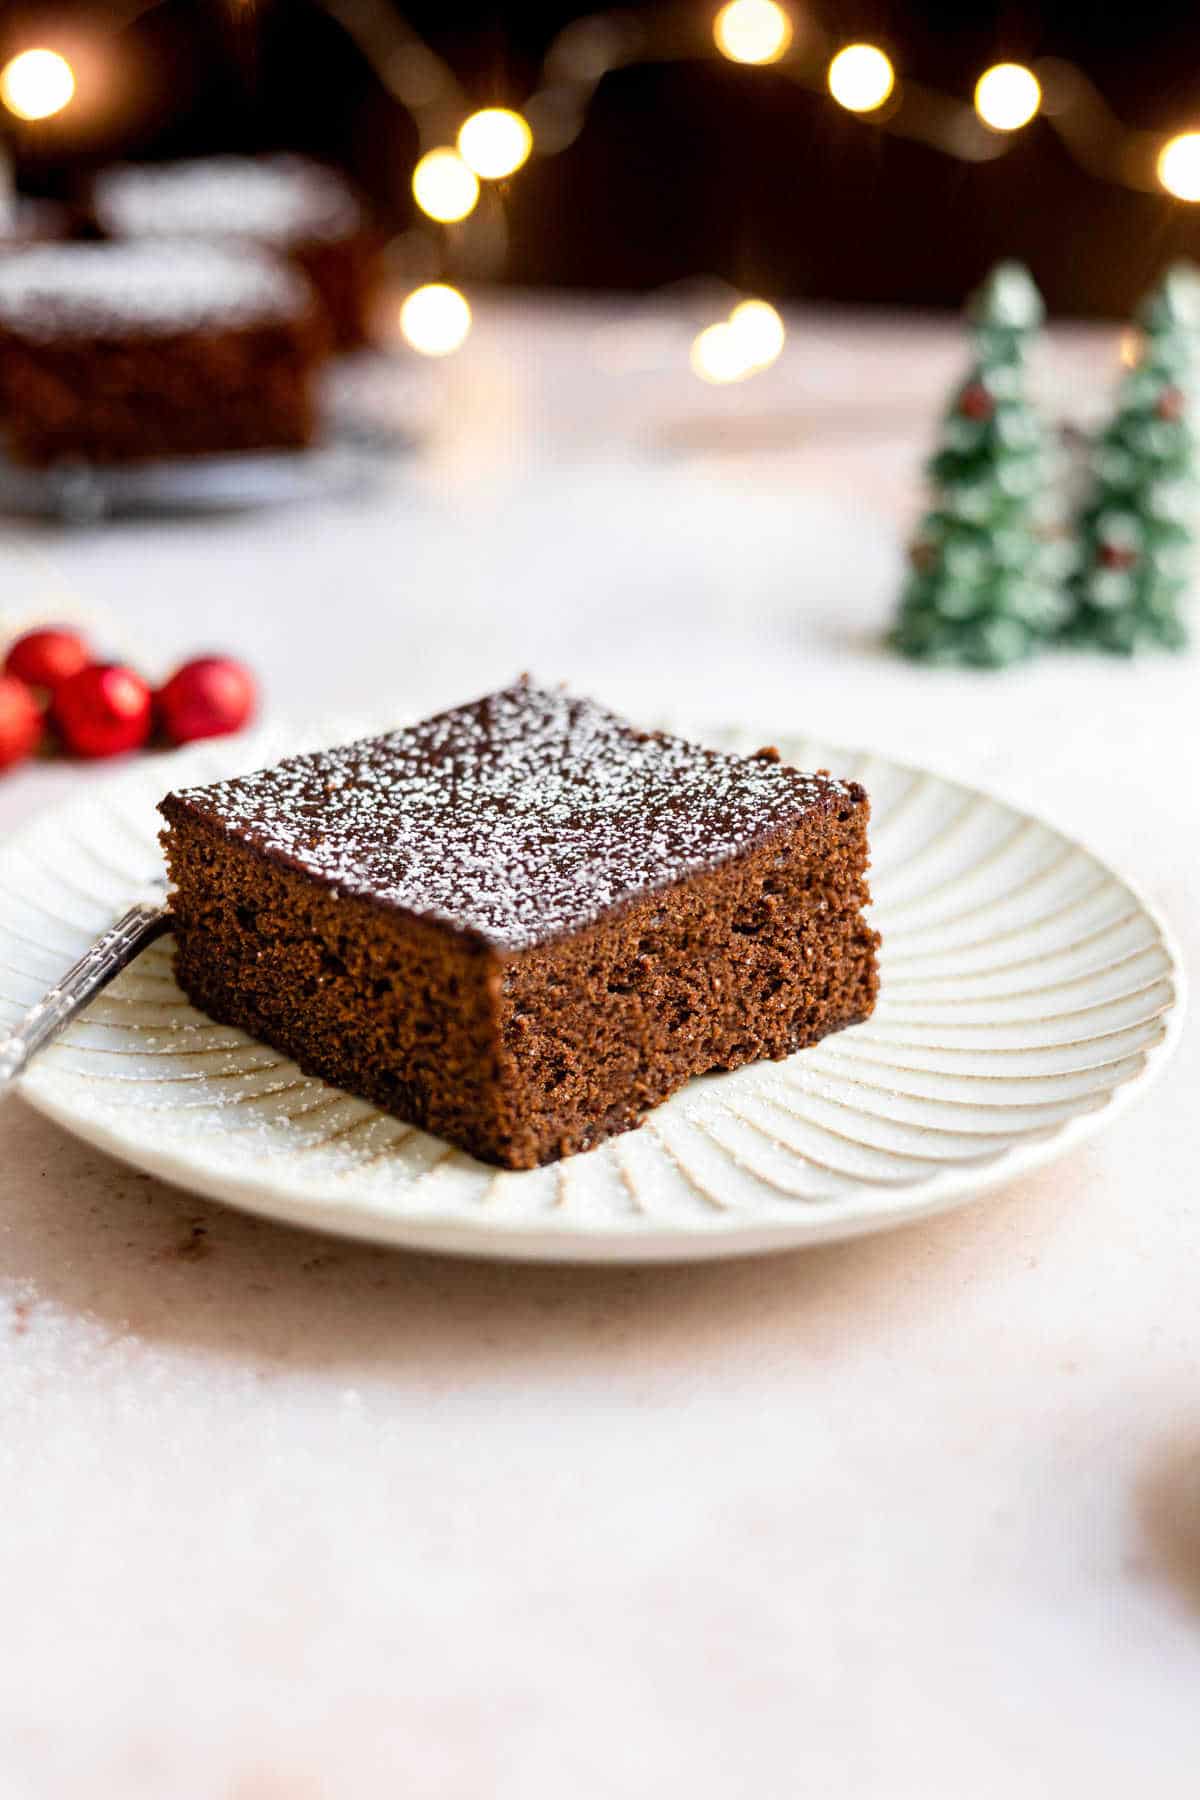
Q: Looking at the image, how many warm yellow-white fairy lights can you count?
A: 10